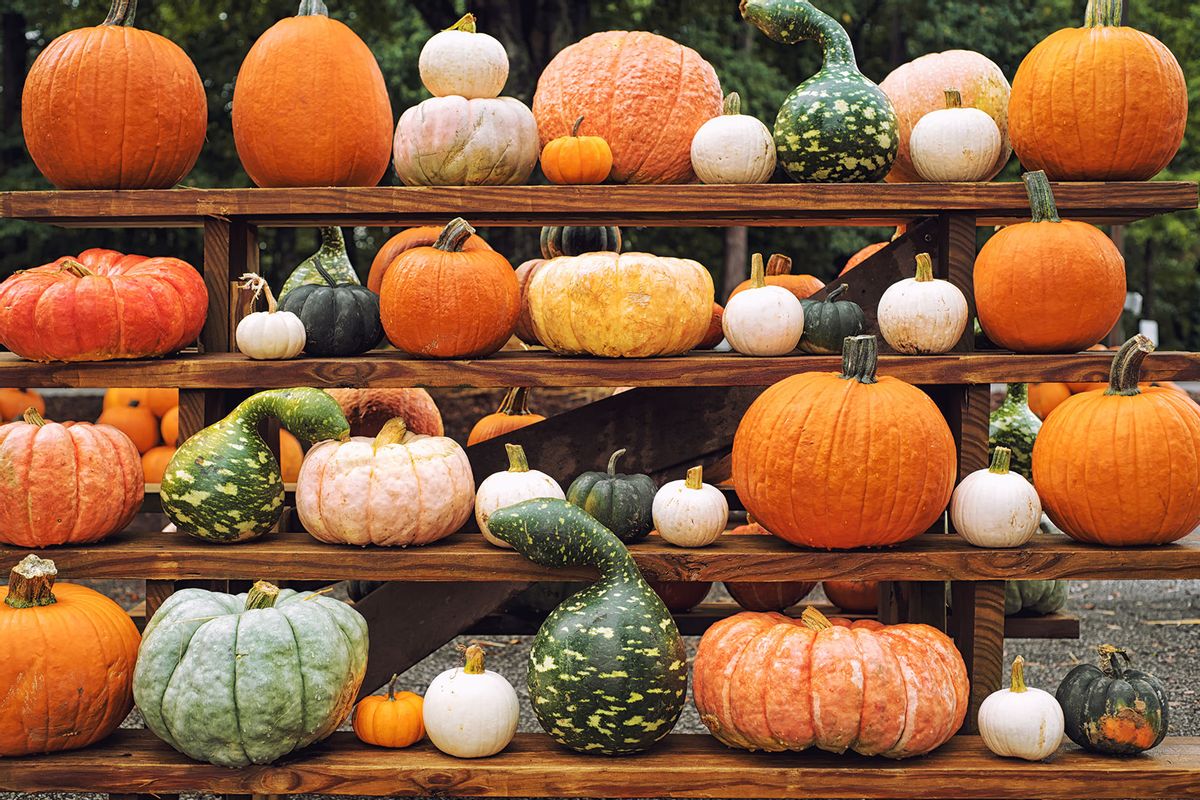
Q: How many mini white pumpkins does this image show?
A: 11